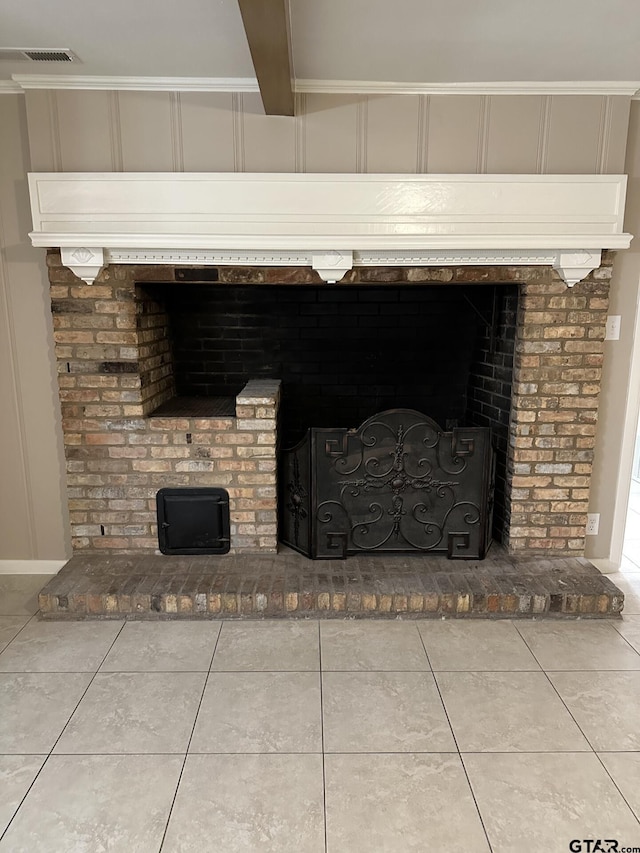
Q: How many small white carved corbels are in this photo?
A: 3